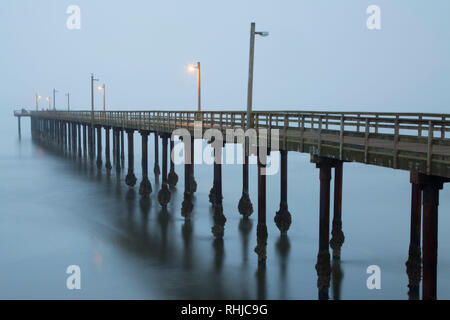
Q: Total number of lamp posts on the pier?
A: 8